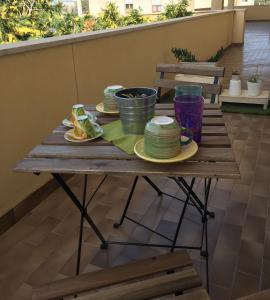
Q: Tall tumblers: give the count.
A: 2